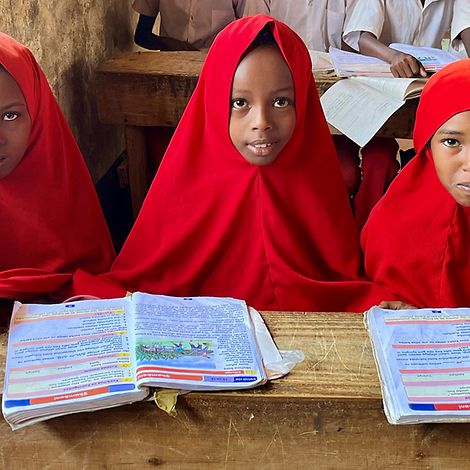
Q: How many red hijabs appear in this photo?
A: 3